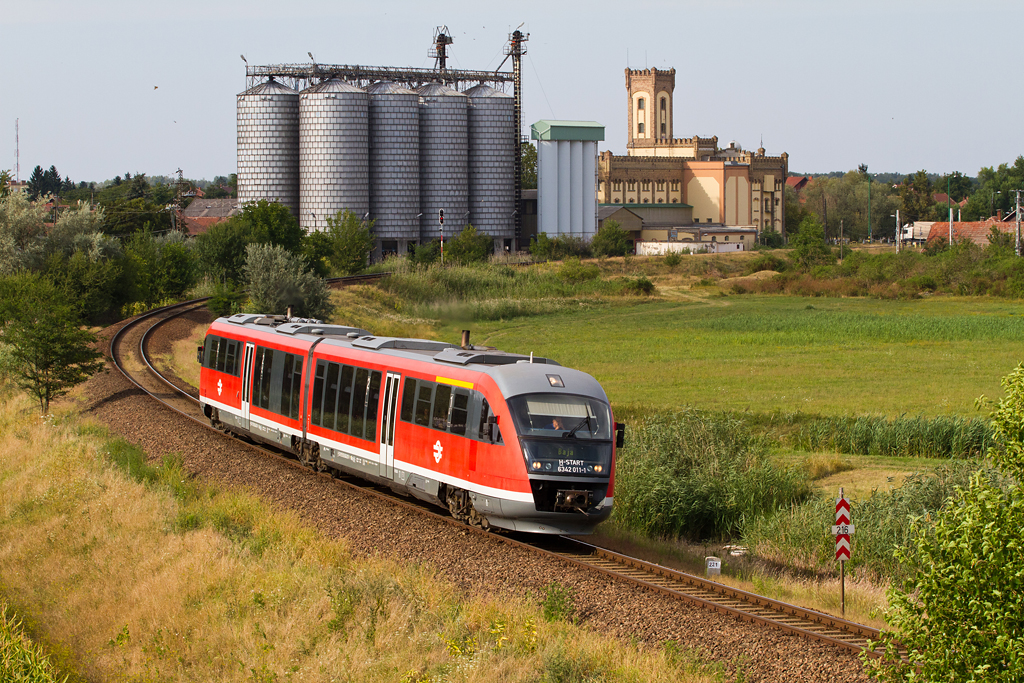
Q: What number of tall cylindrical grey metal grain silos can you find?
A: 5